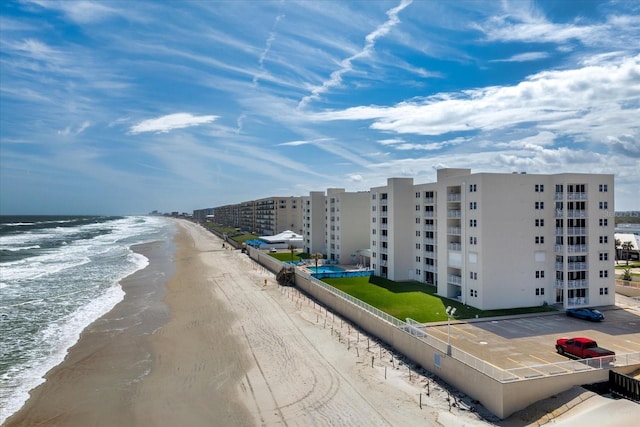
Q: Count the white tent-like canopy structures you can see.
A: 1